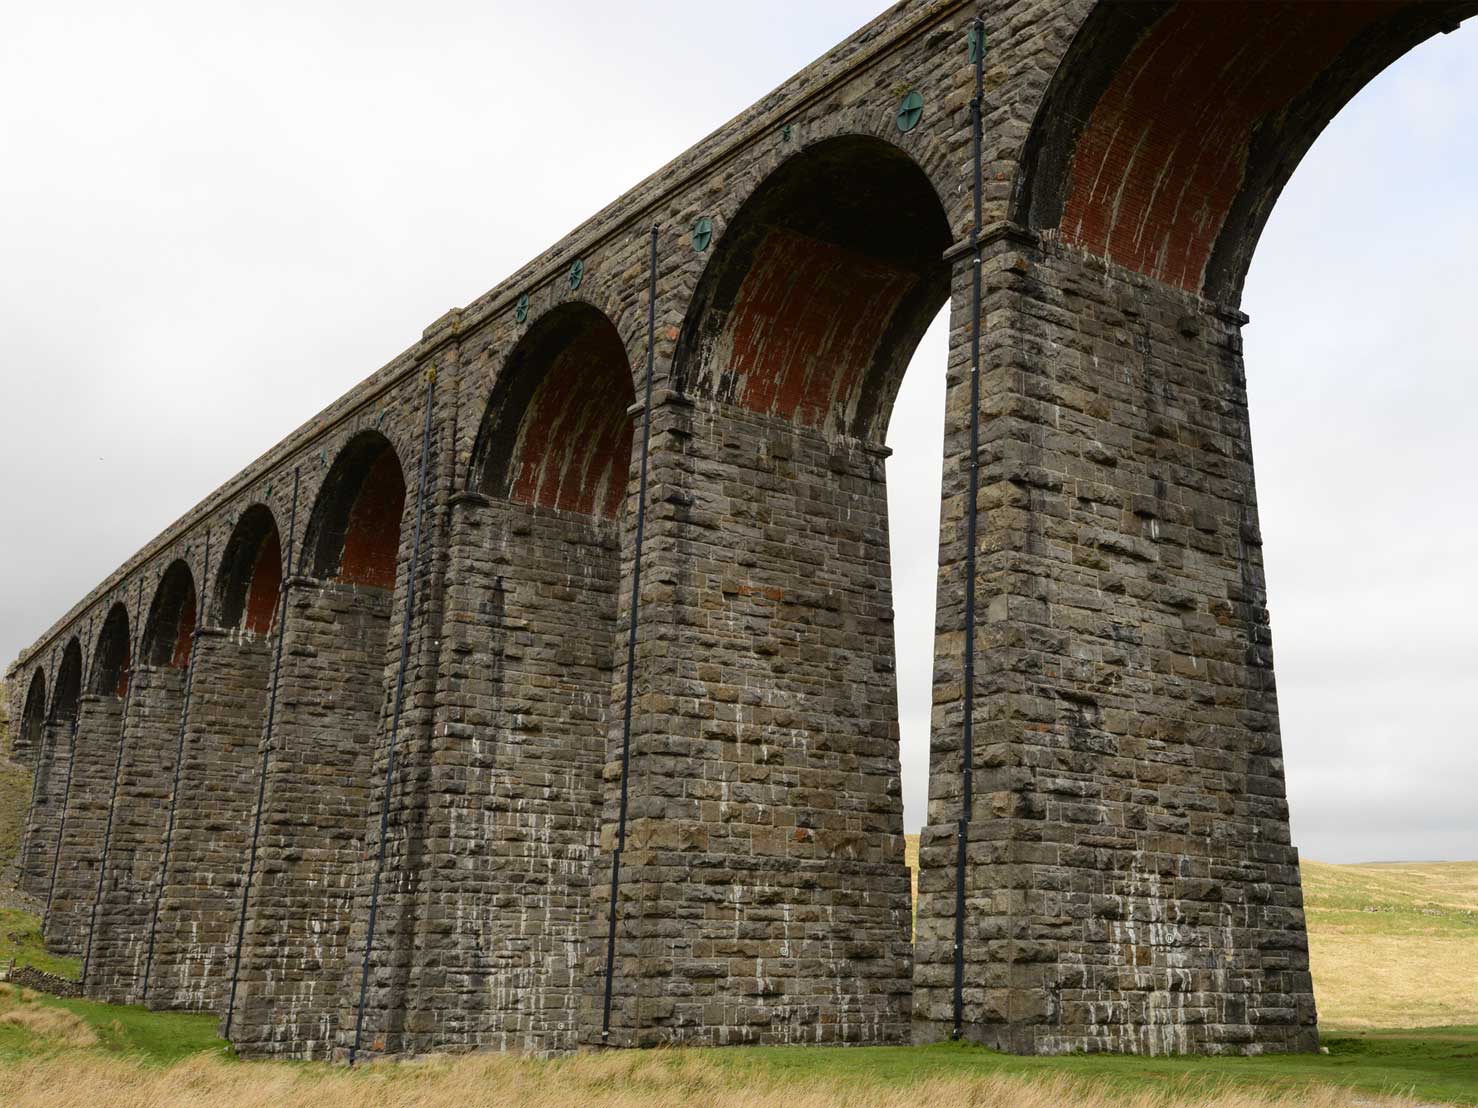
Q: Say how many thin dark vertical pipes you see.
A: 8